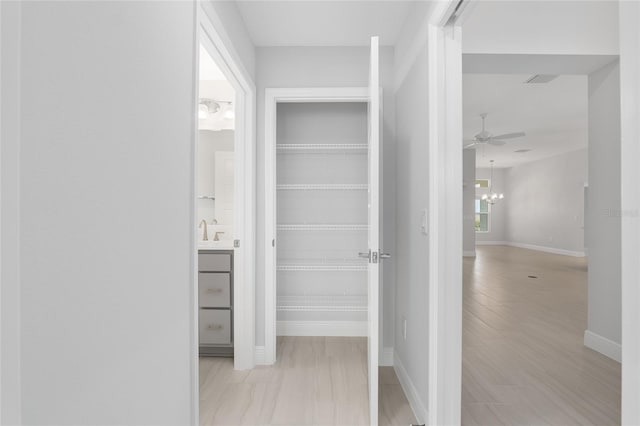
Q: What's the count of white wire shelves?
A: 5